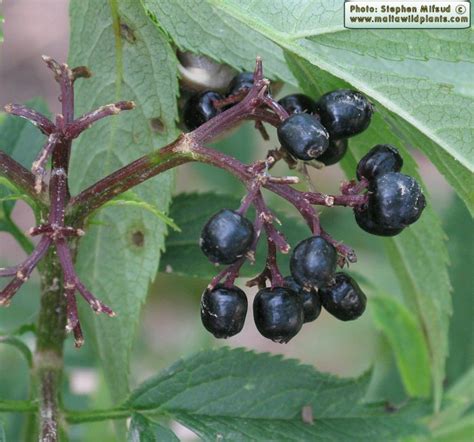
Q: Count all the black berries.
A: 15